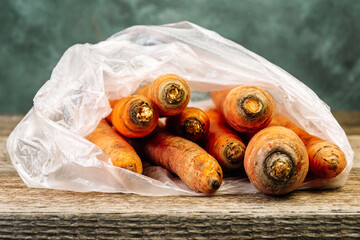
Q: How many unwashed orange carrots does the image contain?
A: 9